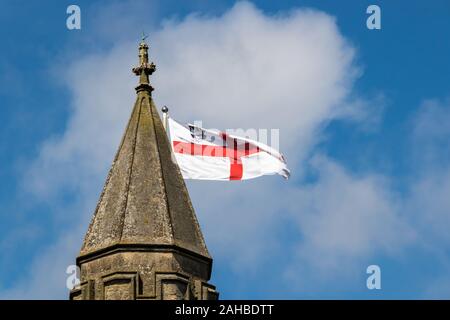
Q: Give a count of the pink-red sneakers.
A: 0